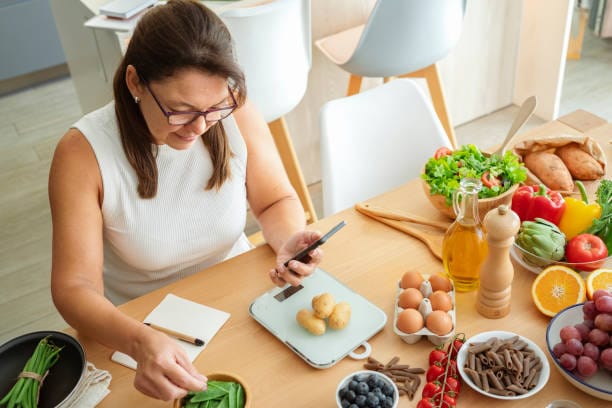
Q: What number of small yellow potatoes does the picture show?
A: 3